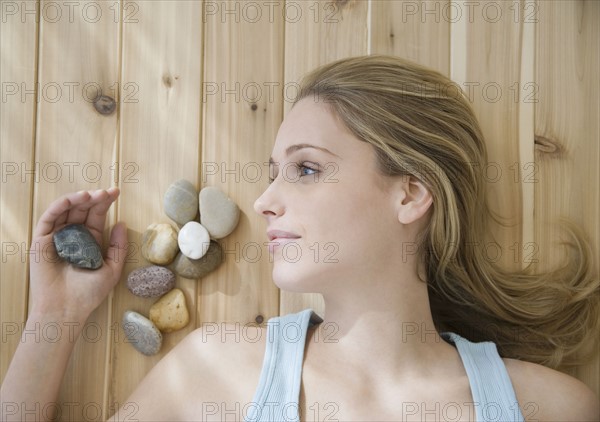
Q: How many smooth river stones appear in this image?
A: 9